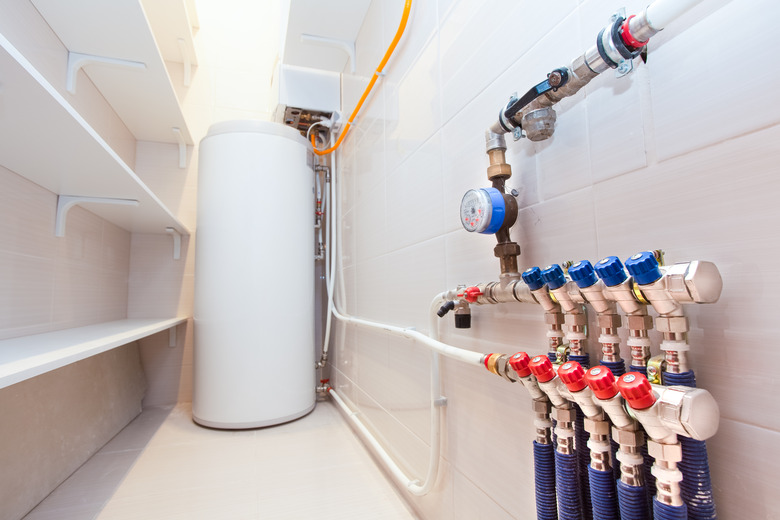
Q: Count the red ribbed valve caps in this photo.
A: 5